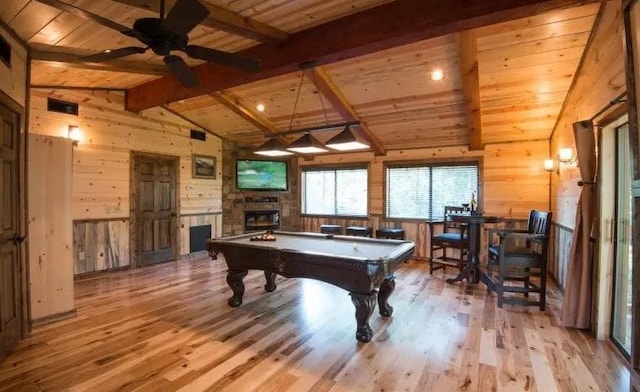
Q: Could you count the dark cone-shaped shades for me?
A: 3